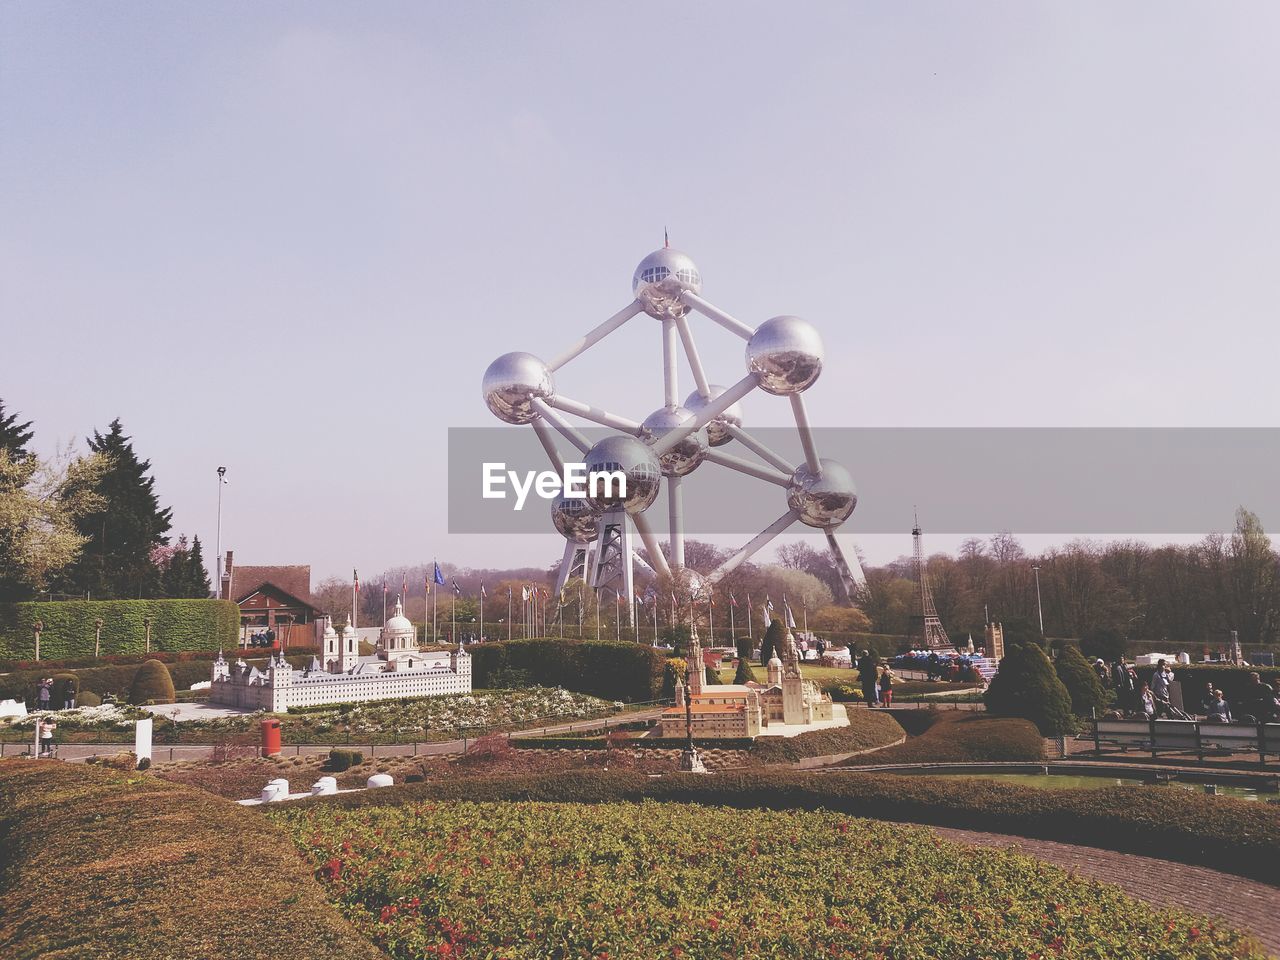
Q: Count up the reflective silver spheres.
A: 9